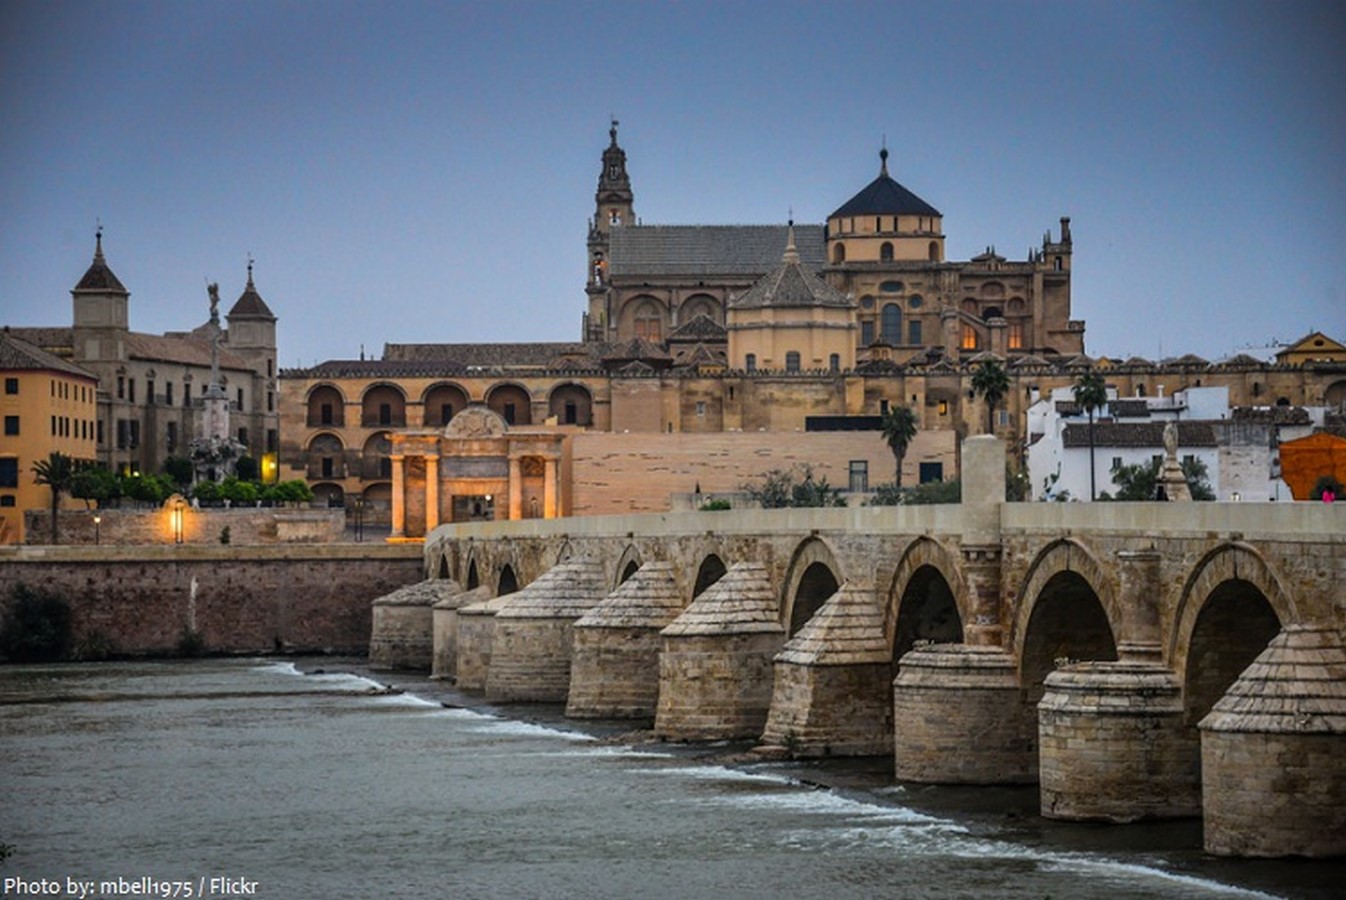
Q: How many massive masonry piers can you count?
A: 10